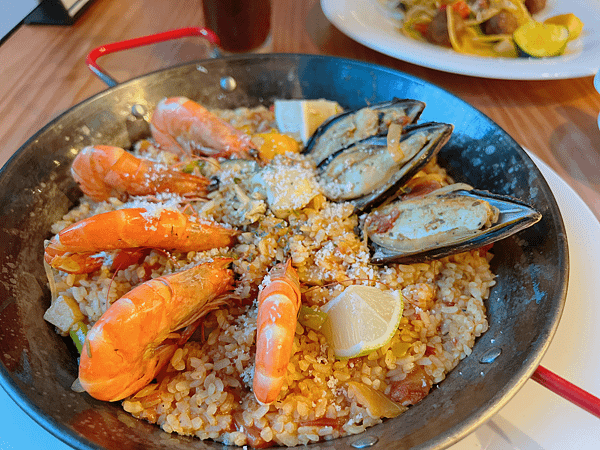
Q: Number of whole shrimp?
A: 5